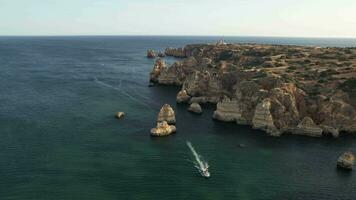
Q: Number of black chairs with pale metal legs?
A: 0